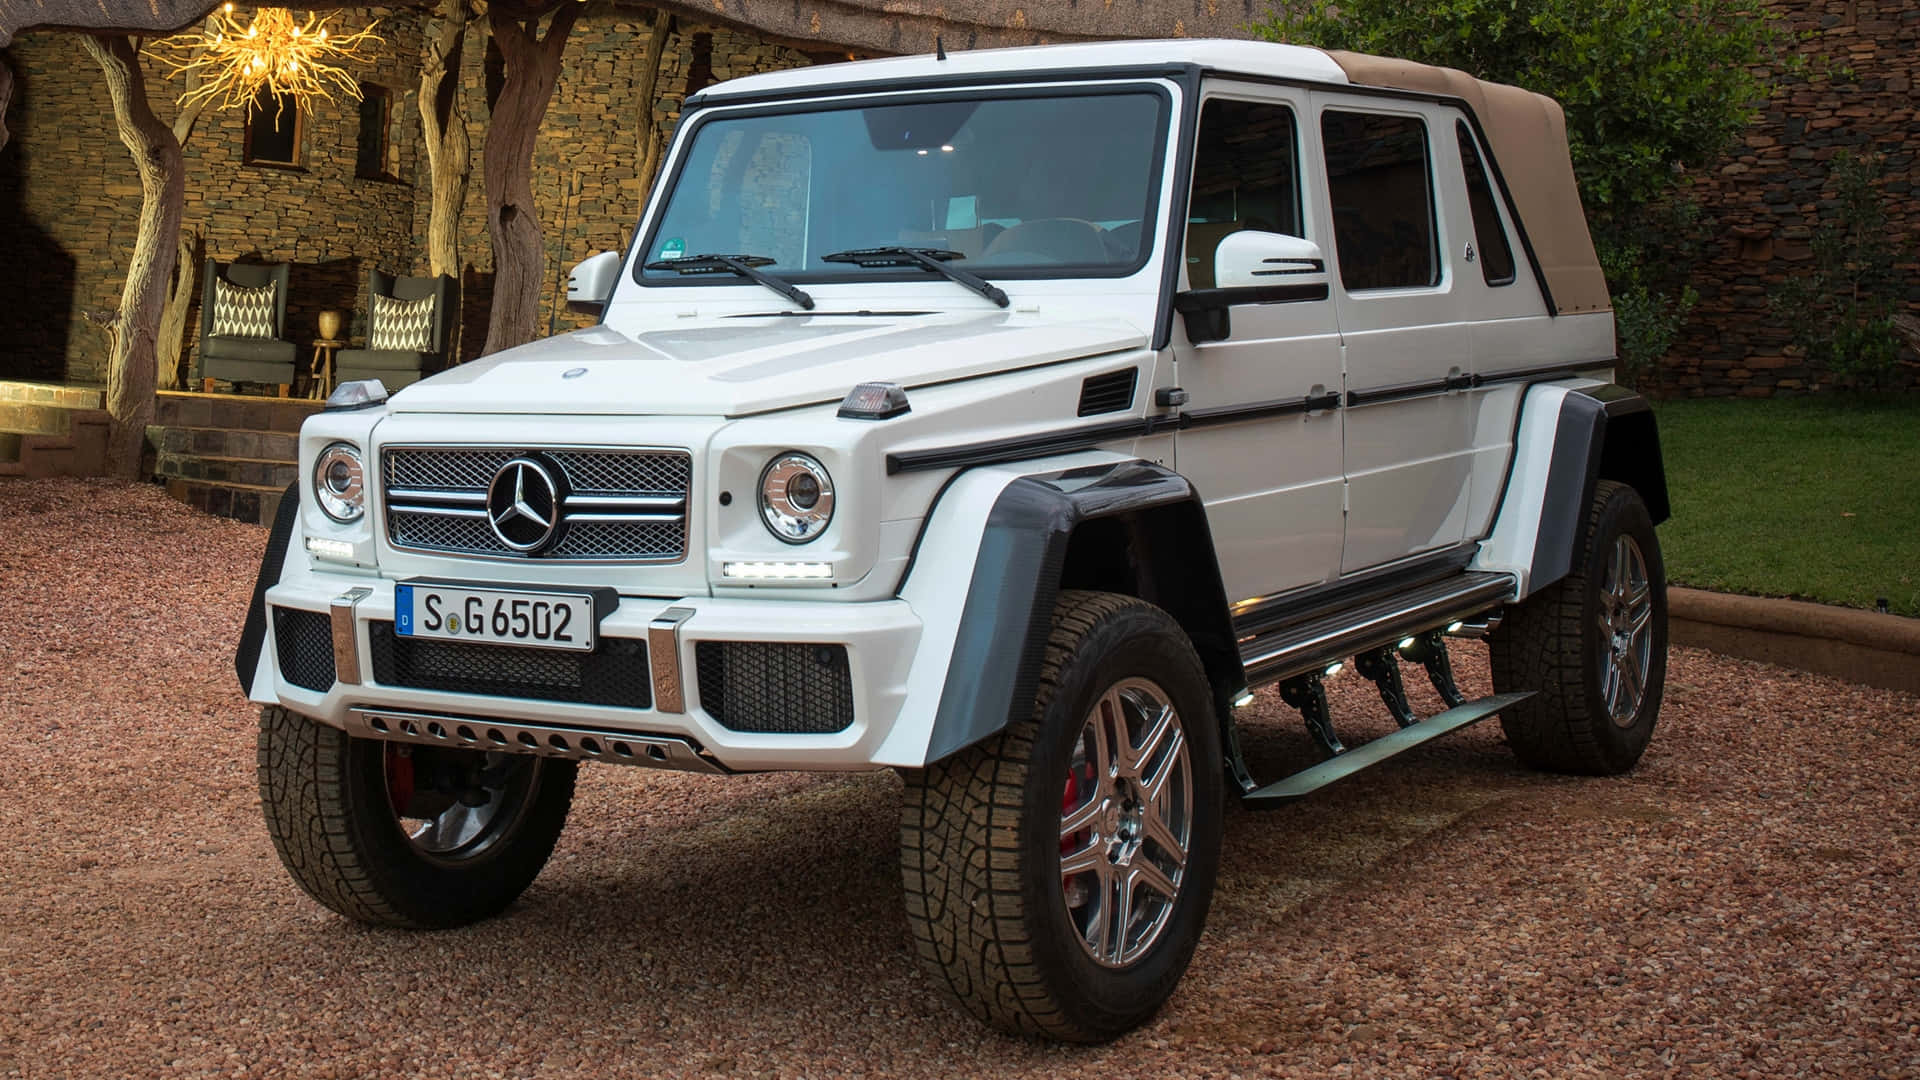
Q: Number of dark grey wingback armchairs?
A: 2